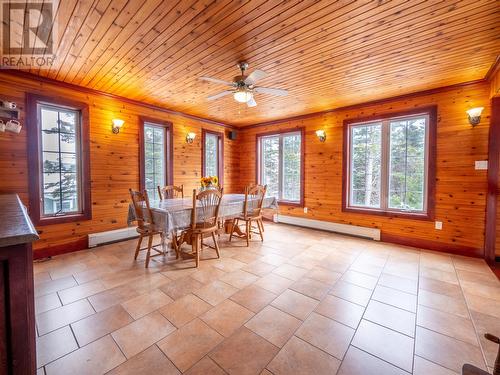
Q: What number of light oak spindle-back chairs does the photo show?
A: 4